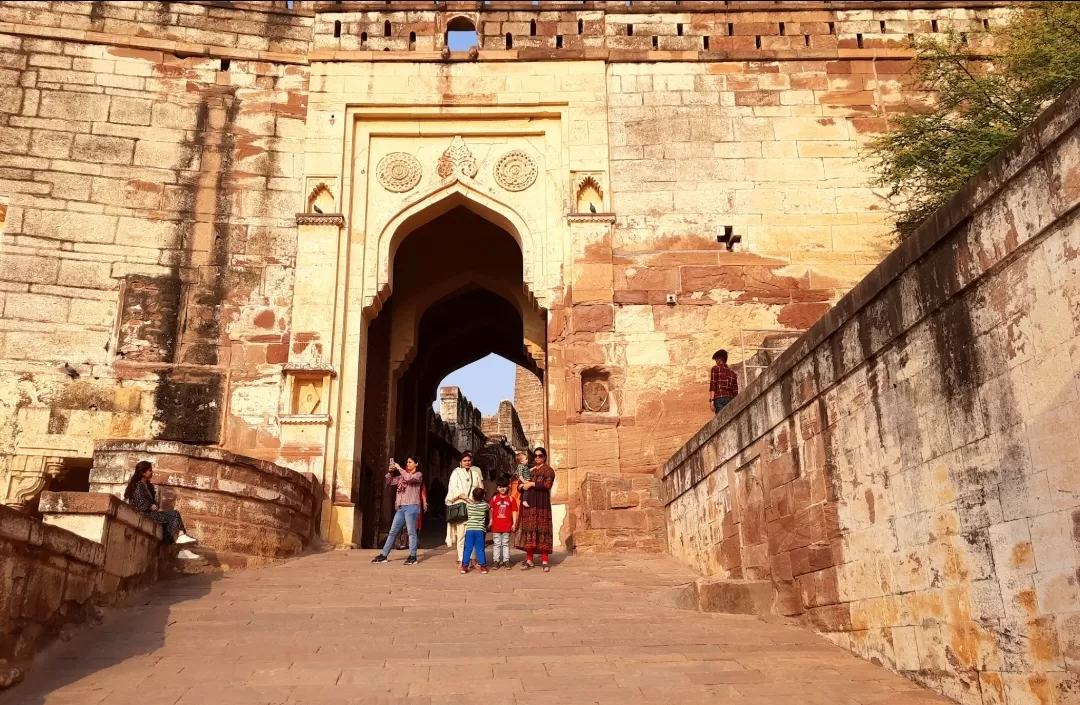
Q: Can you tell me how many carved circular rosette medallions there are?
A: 2